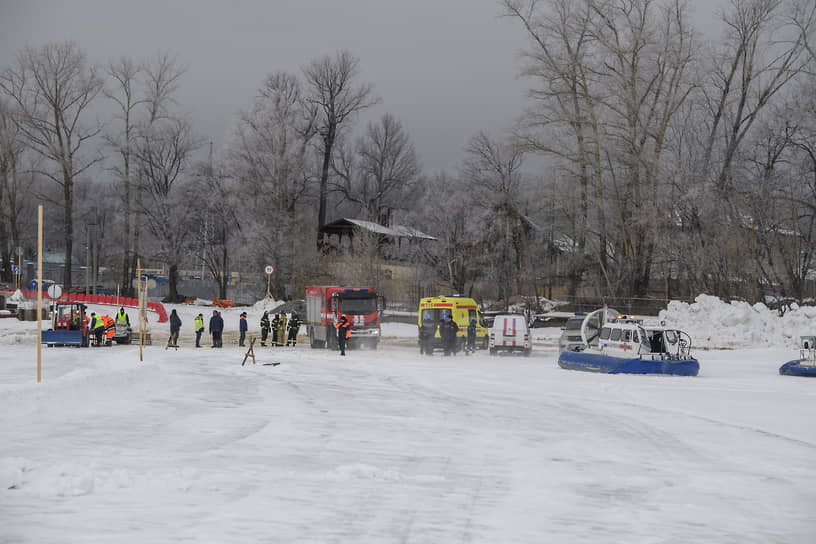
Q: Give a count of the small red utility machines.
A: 1